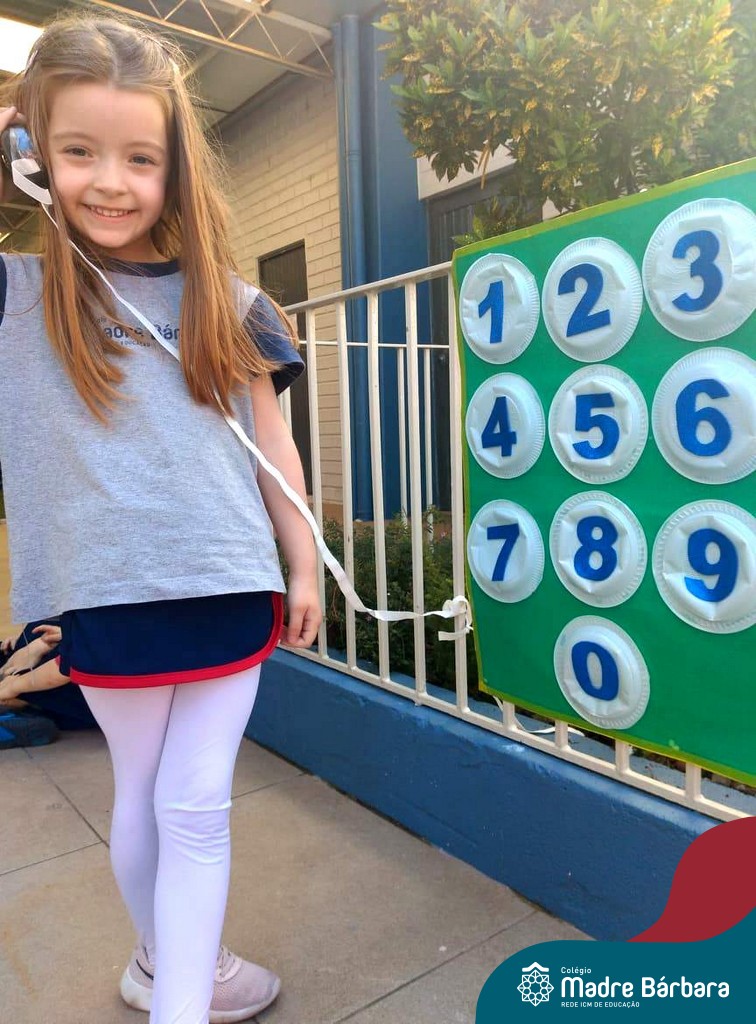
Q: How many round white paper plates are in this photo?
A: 10